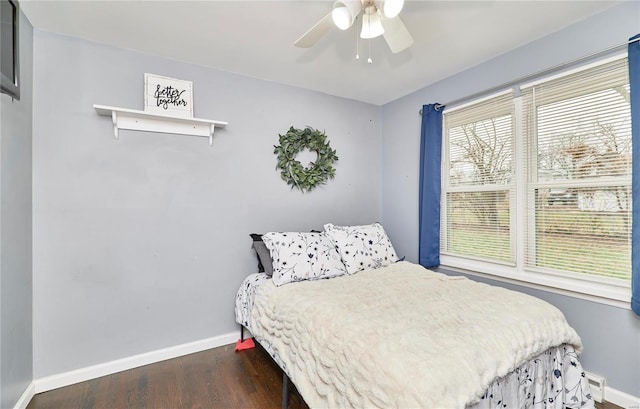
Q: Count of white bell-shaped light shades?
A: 3